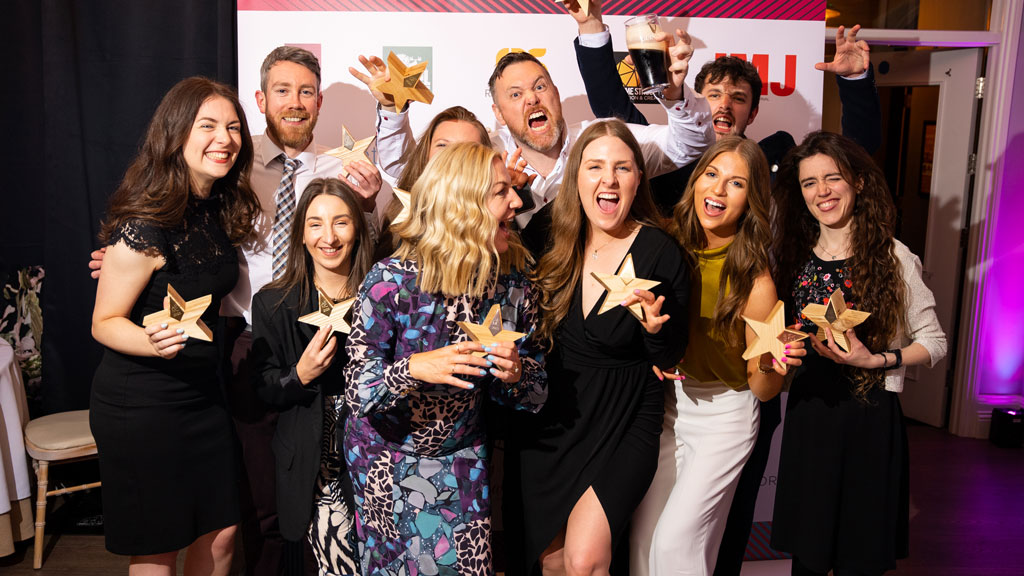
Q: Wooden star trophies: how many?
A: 10